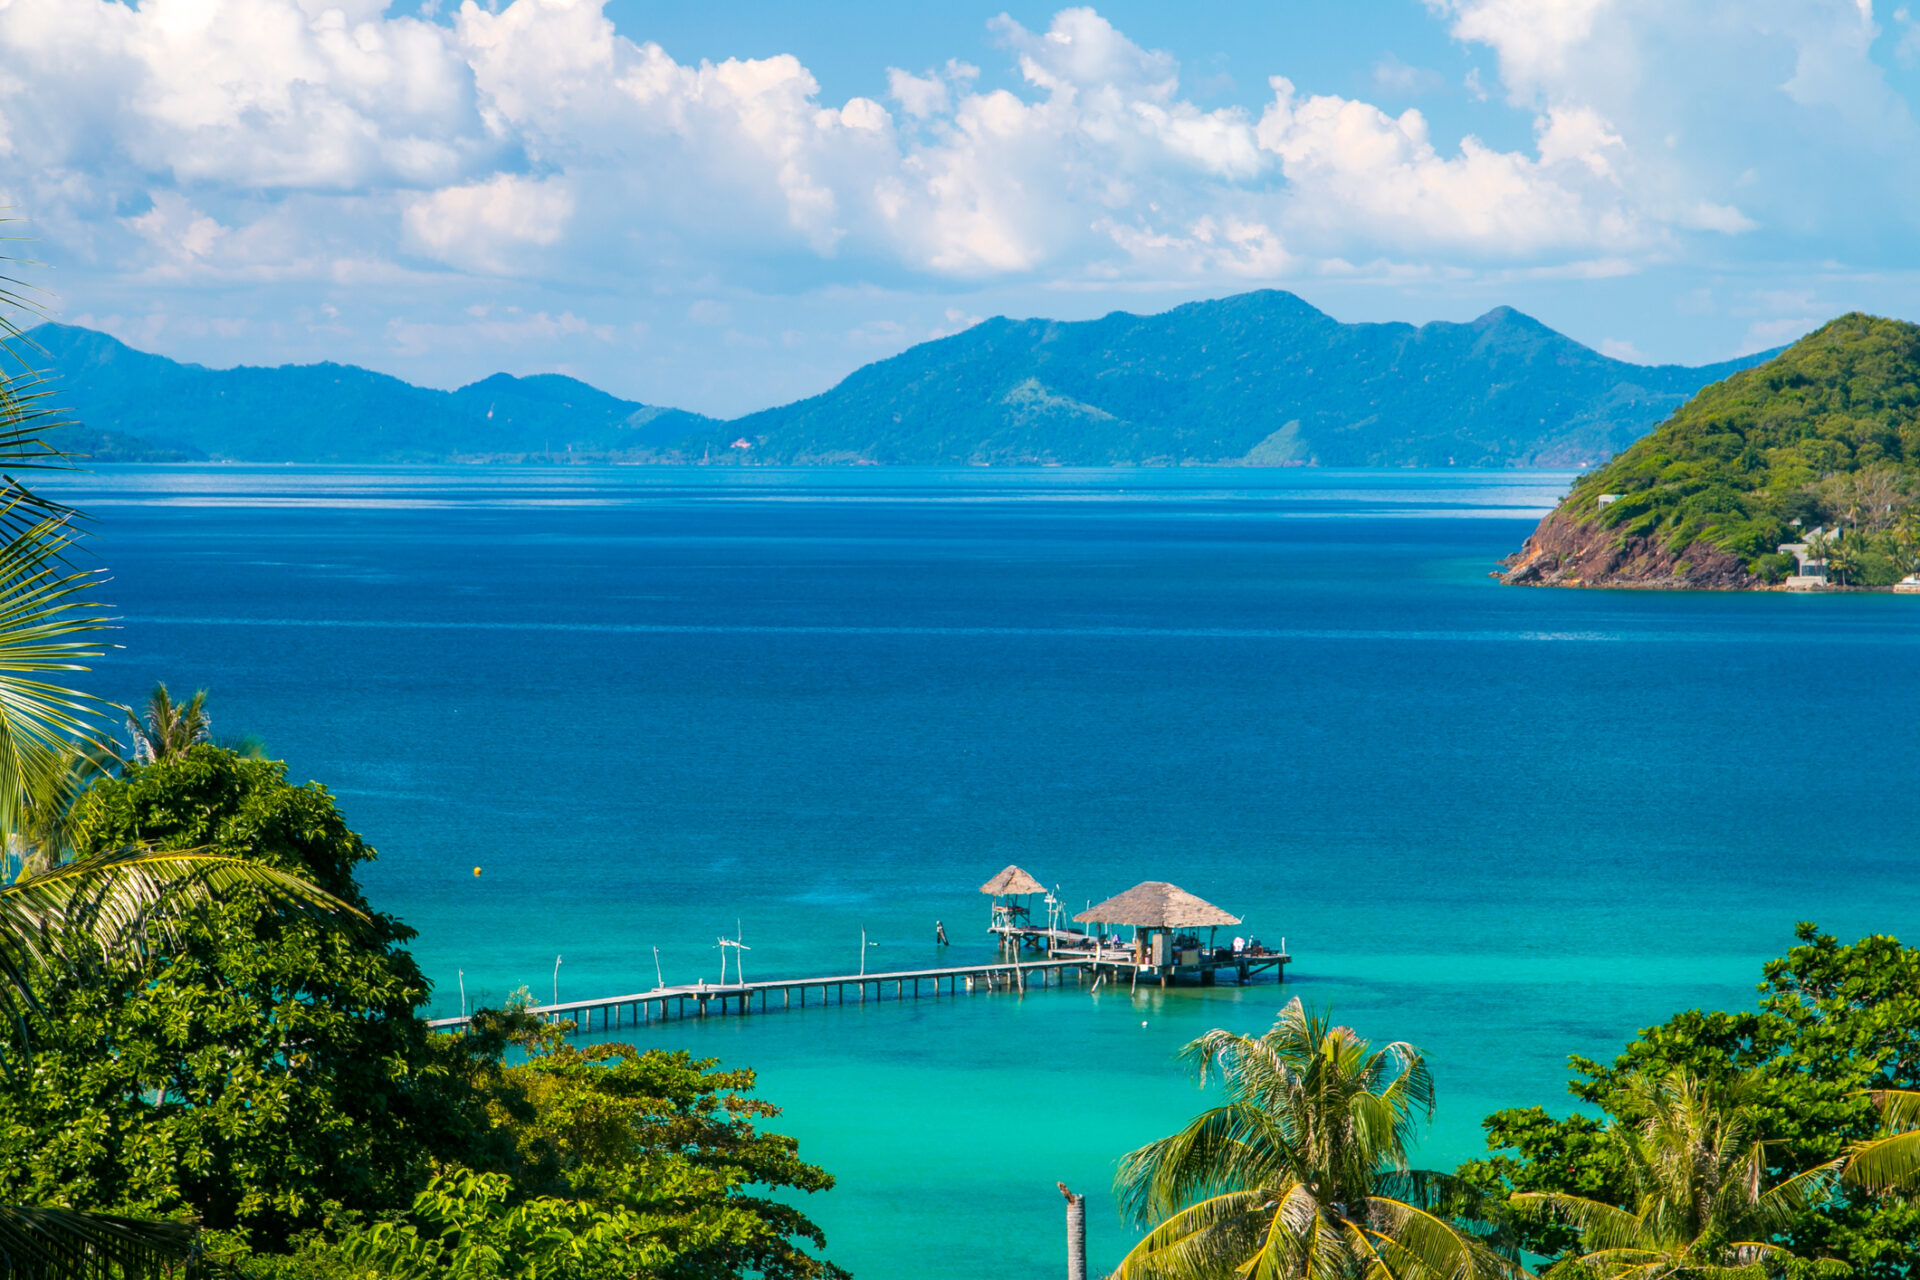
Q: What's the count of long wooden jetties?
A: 1